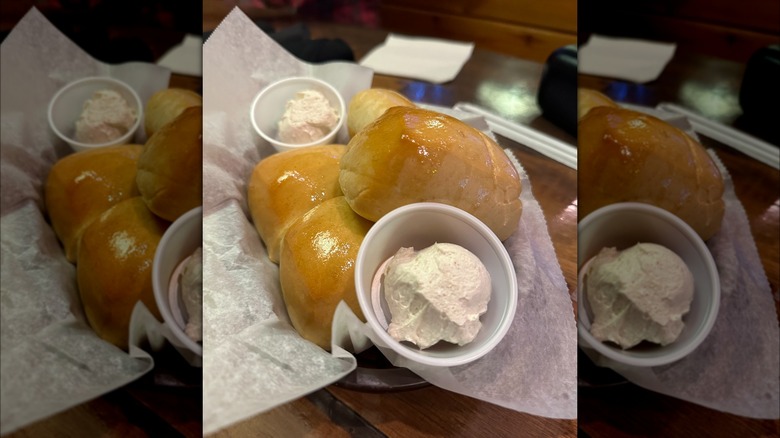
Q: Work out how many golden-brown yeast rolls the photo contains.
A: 4